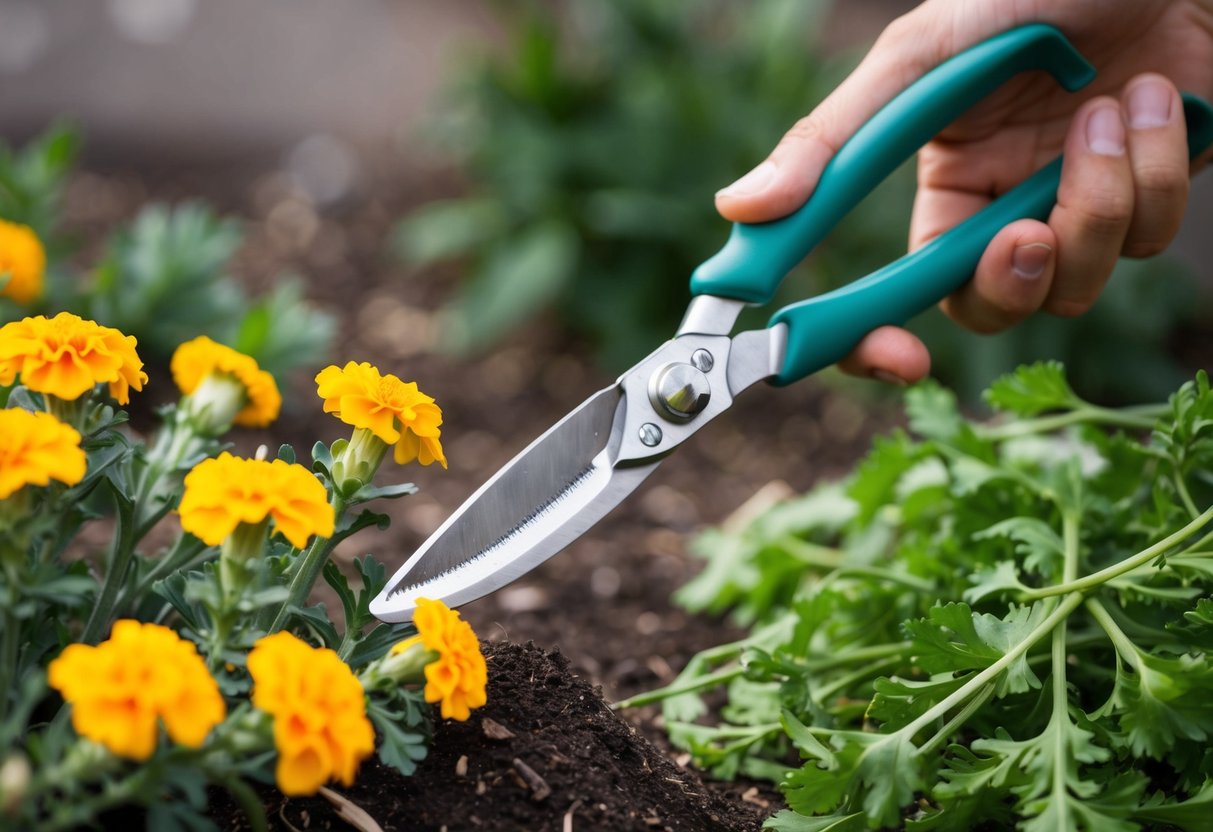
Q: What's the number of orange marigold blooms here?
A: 9